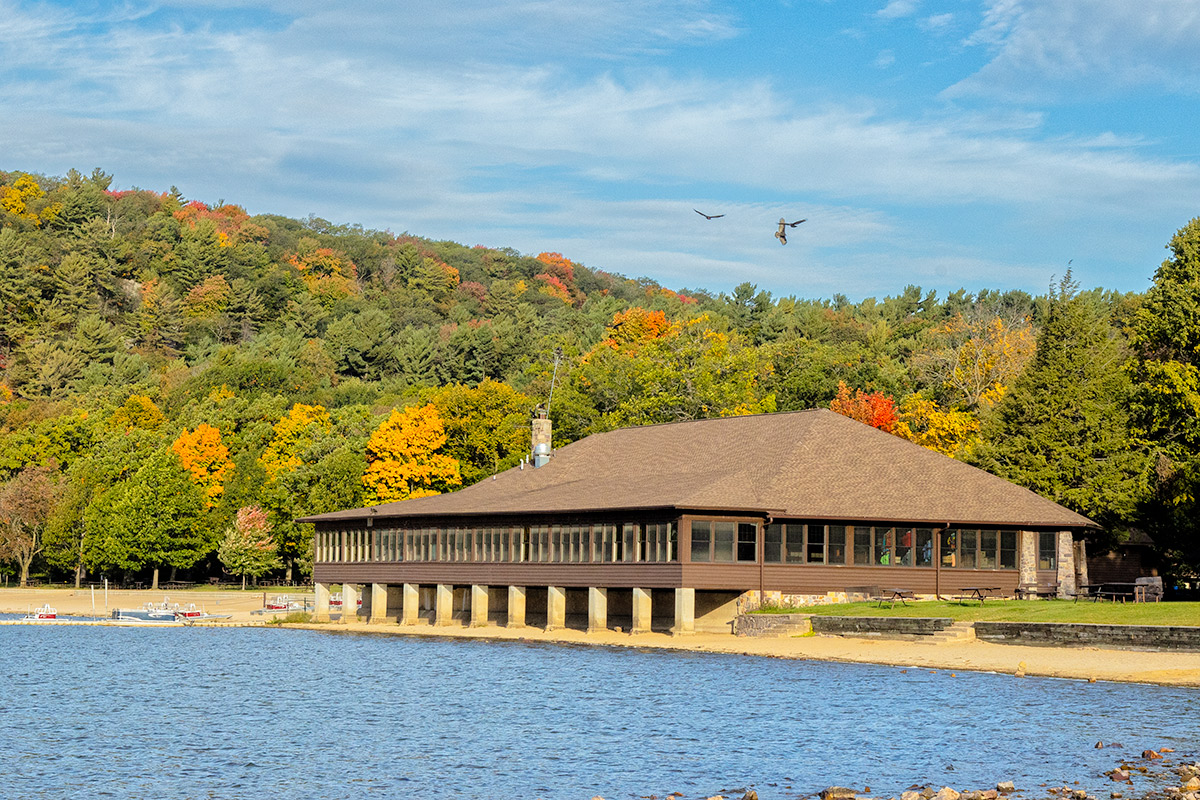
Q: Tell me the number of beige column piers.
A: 11